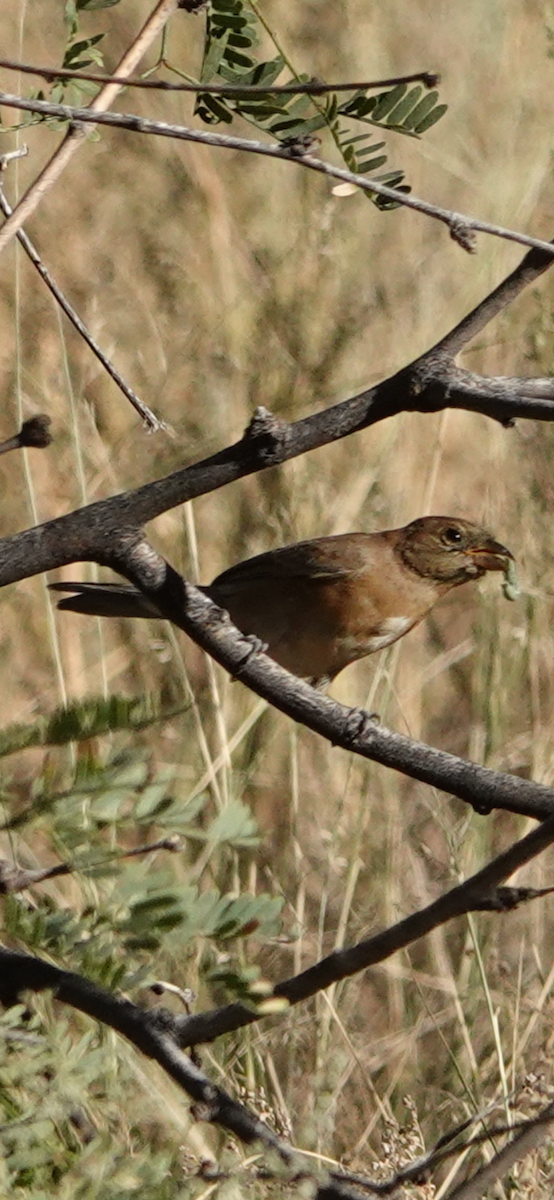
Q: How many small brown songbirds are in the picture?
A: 1